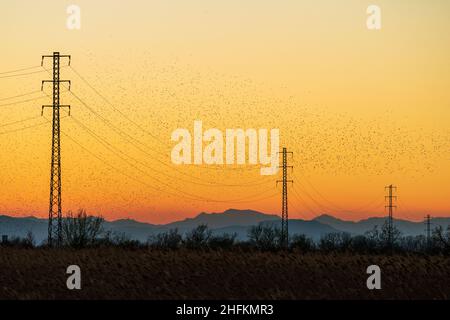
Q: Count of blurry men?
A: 0